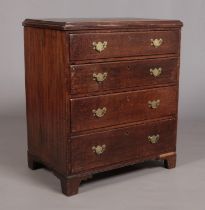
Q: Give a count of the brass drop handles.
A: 8